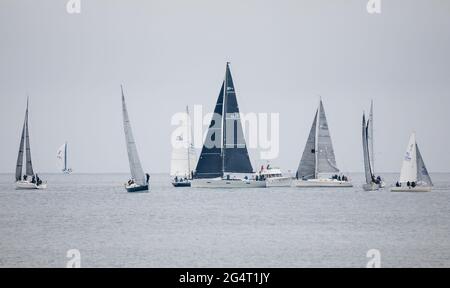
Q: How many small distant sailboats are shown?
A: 1